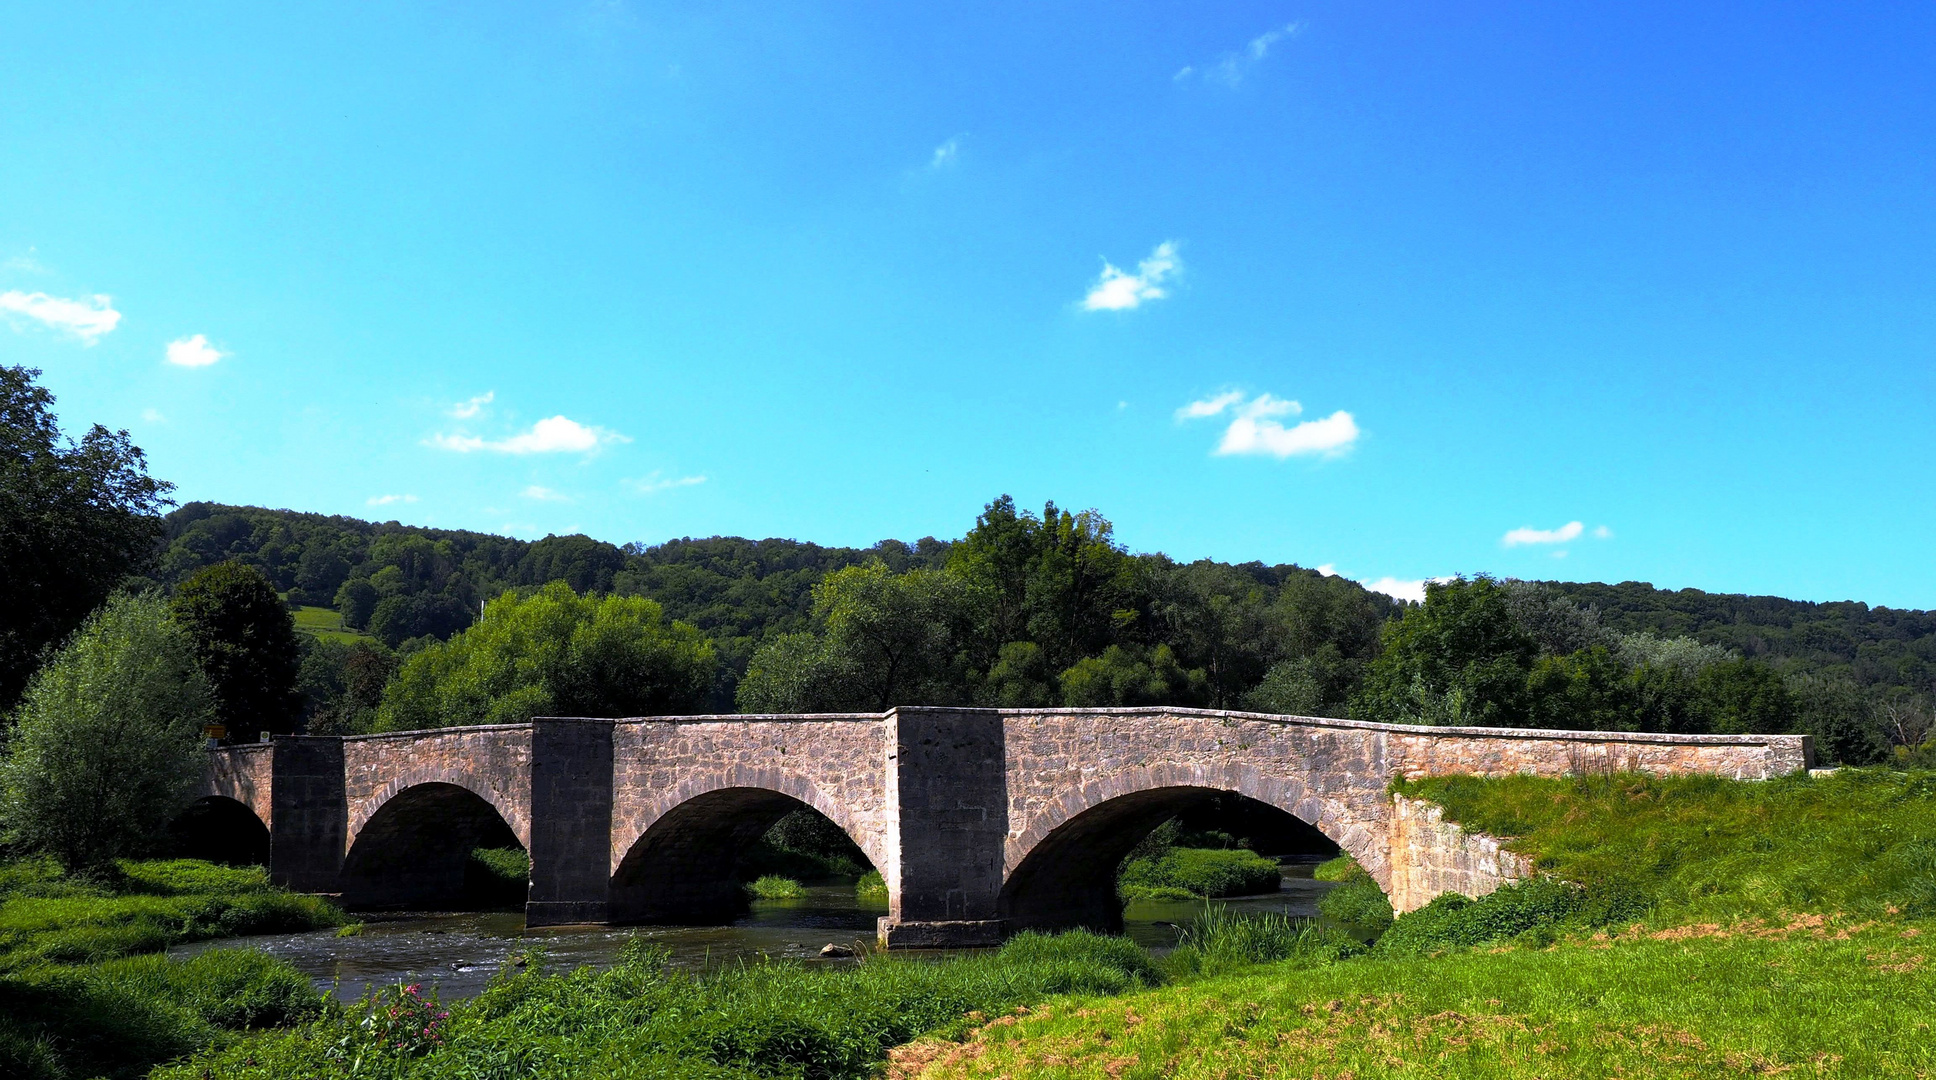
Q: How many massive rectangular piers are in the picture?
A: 3